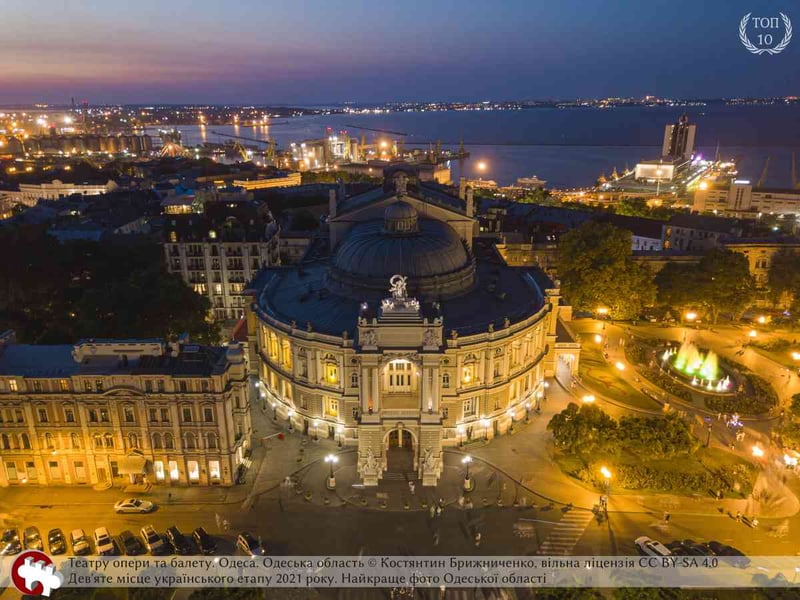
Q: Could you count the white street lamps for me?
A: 14